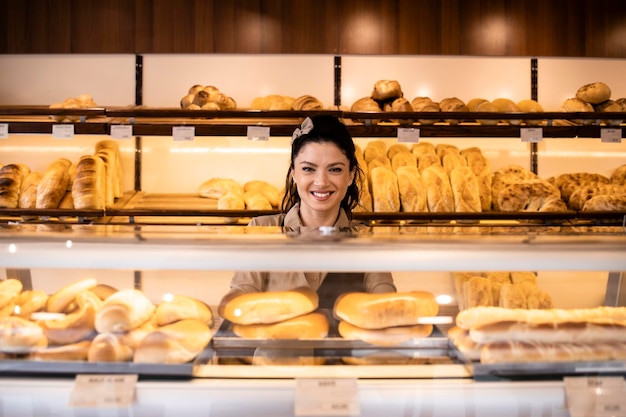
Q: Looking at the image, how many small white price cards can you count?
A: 8